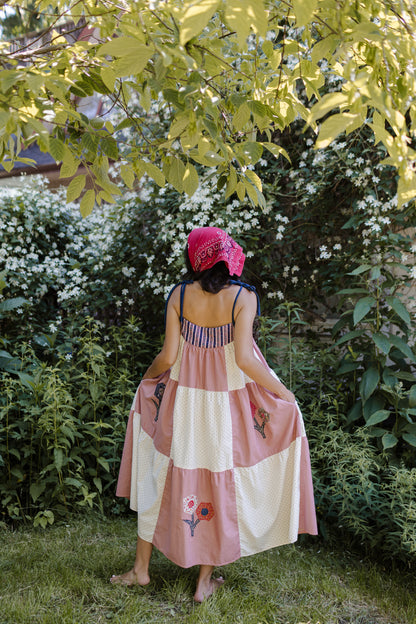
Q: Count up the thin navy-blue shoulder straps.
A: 2